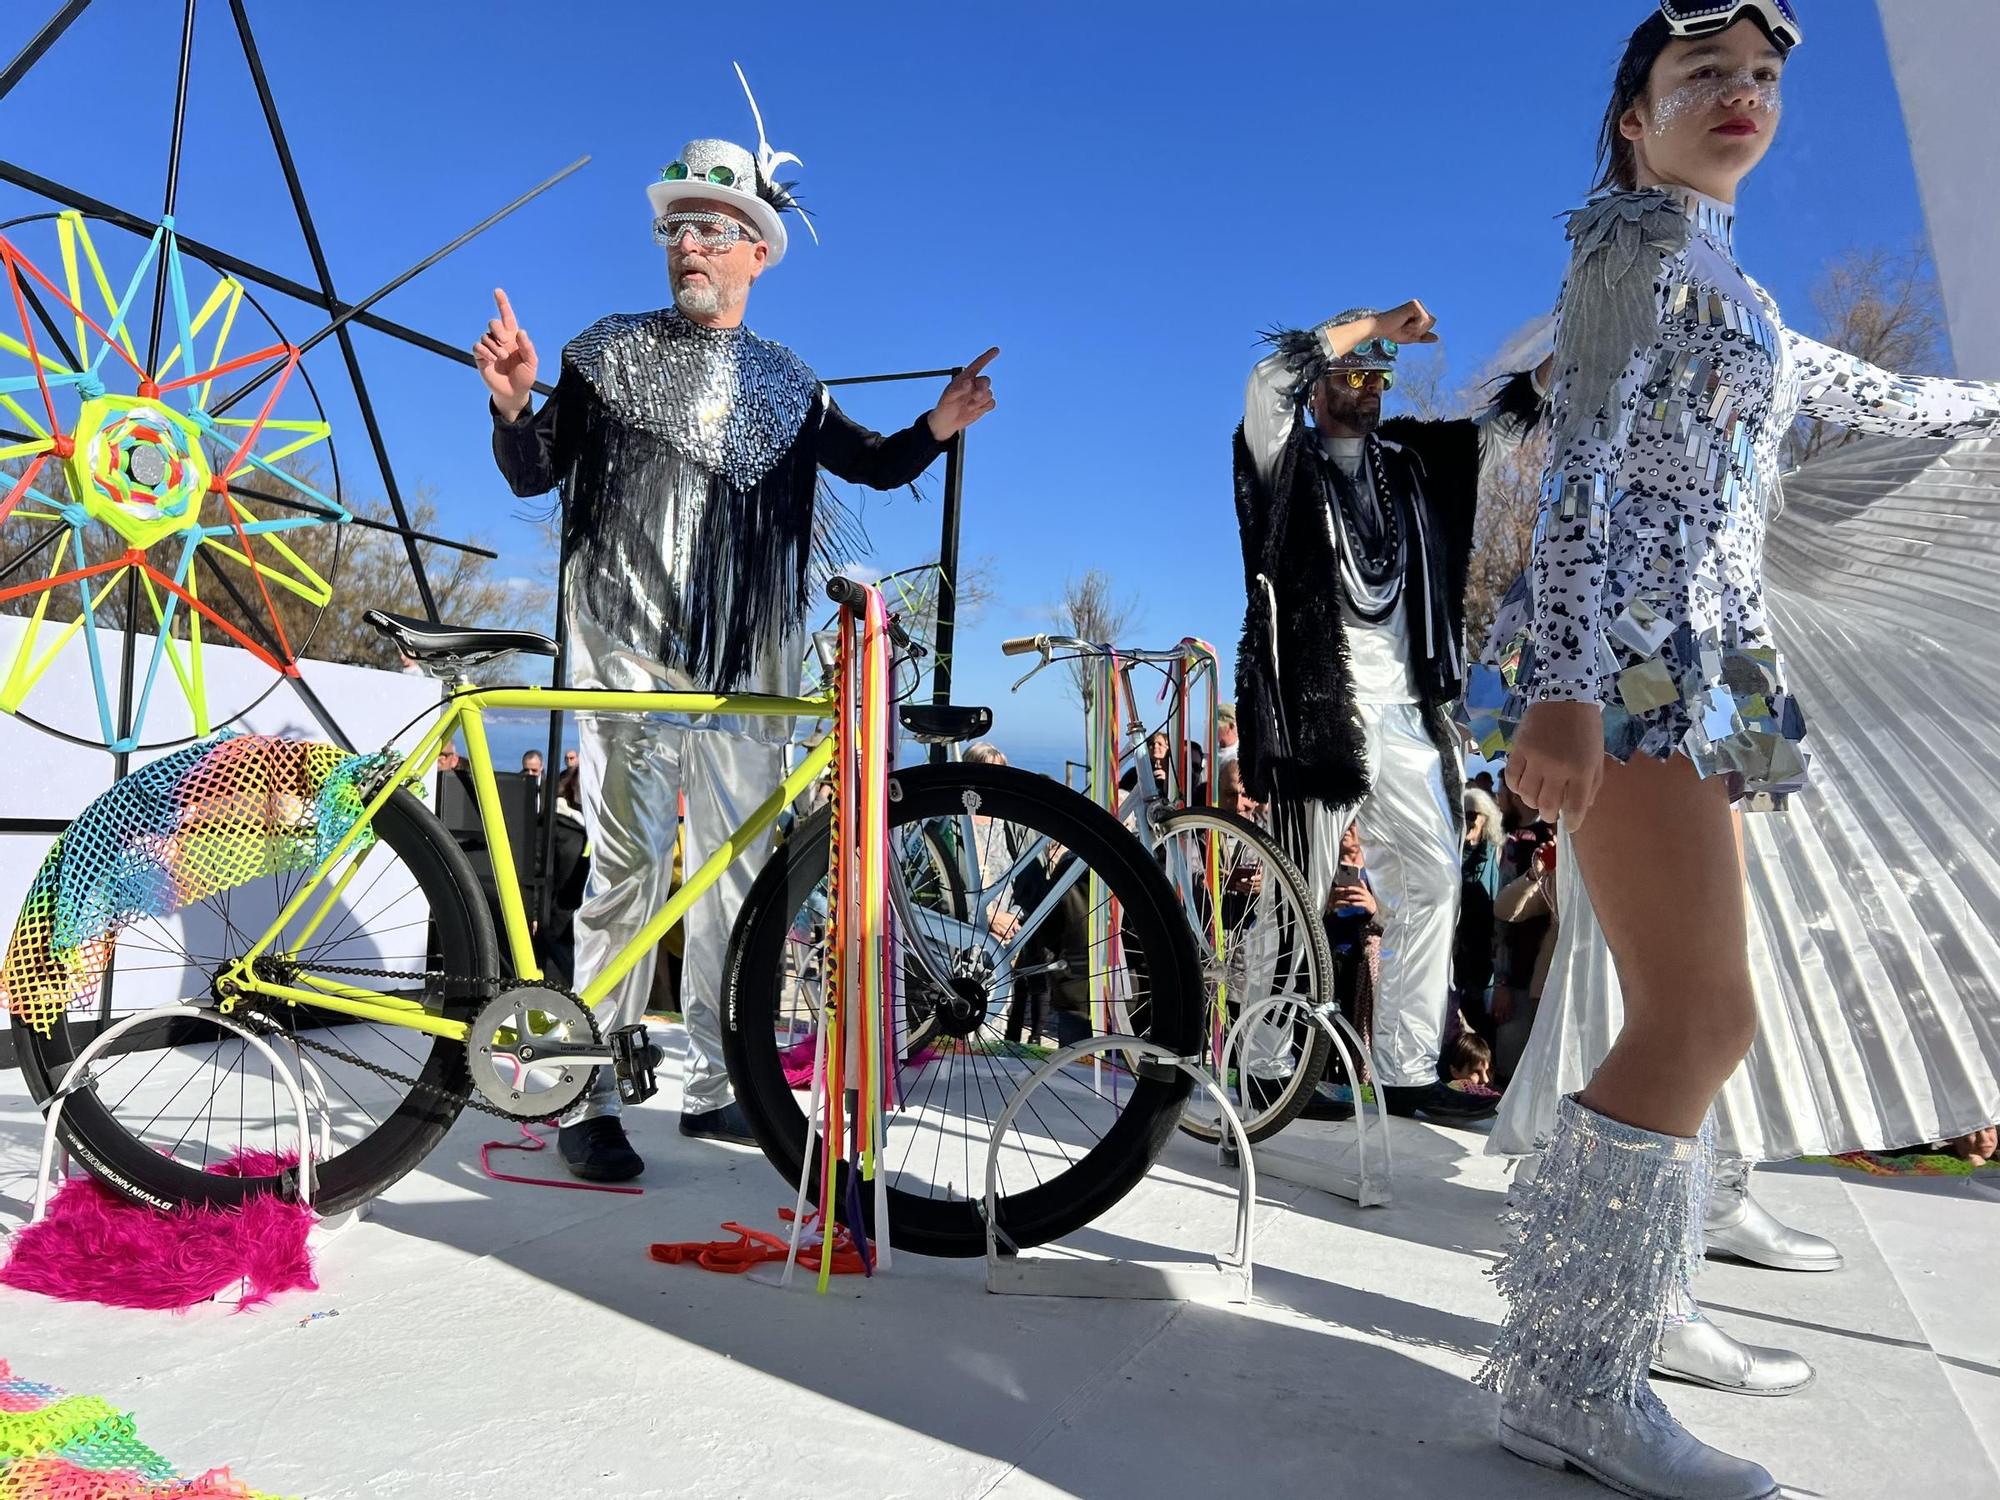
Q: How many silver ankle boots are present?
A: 3